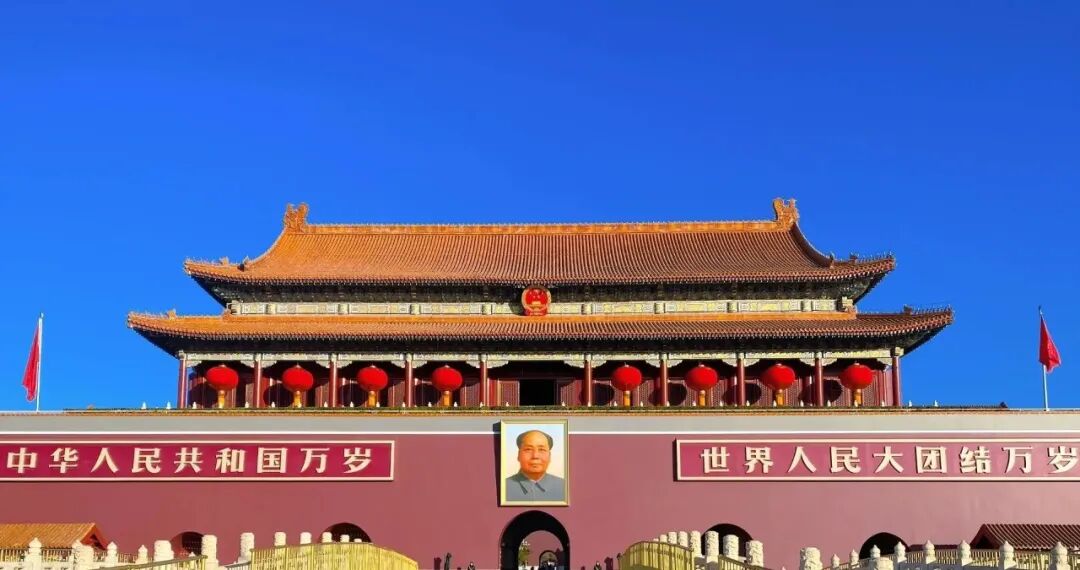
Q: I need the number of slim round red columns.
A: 10